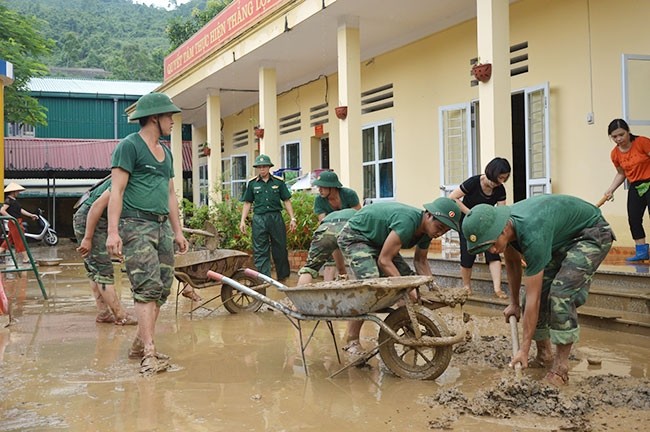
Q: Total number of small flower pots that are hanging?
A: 4